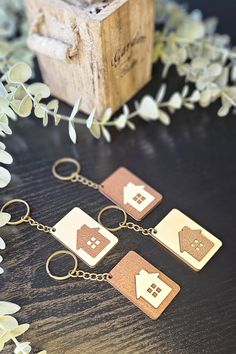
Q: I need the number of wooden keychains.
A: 4